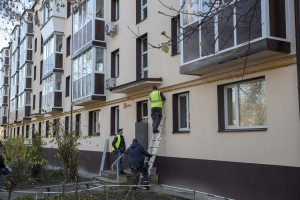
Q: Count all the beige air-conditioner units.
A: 2